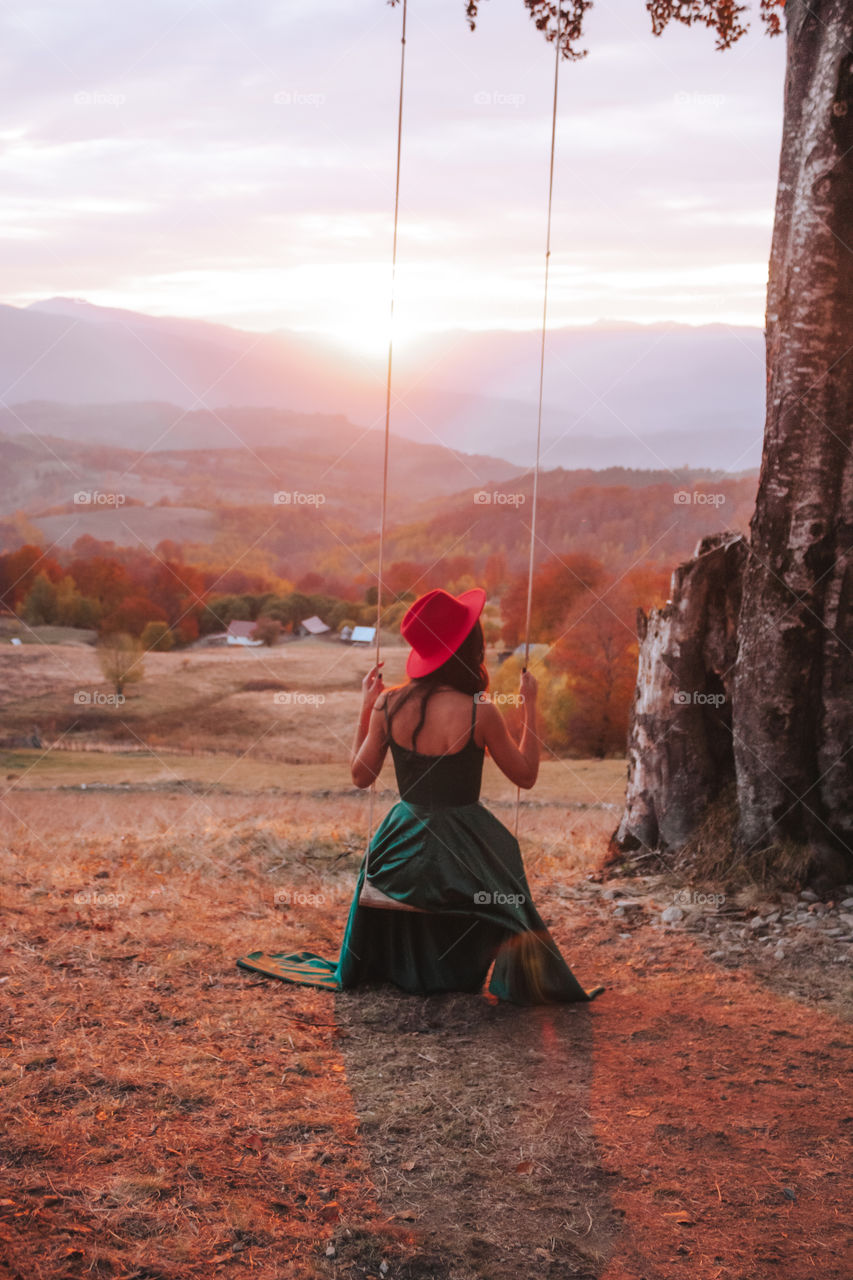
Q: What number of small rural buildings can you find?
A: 3